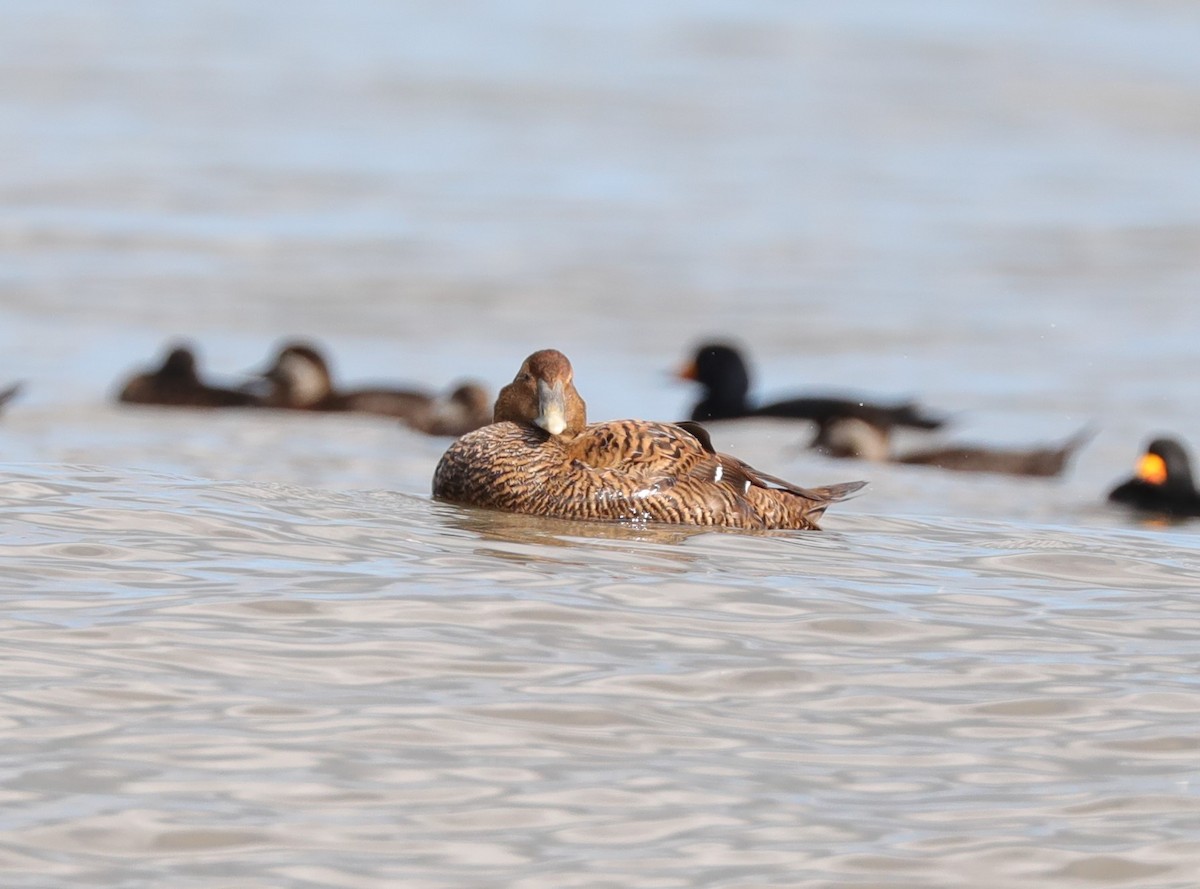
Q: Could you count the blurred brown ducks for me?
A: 4